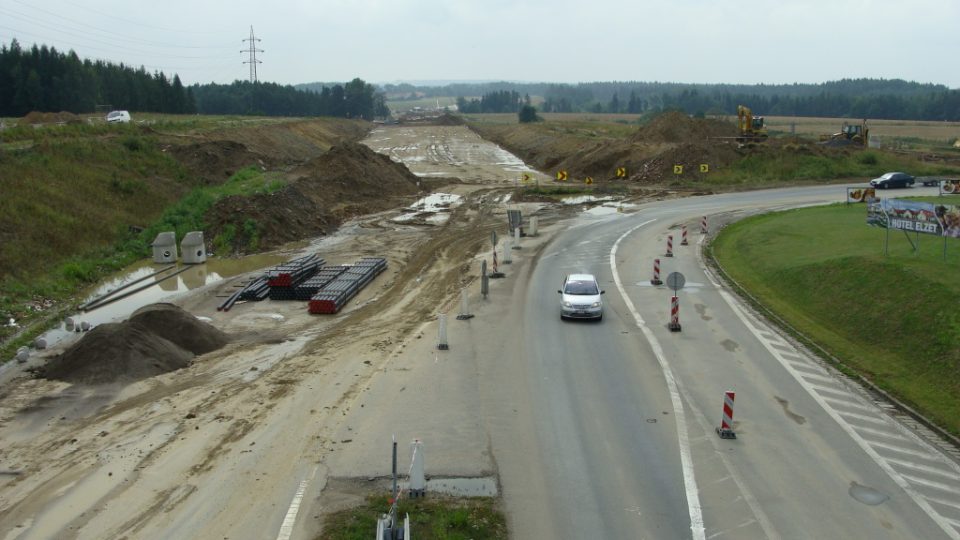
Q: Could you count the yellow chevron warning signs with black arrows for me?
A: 6